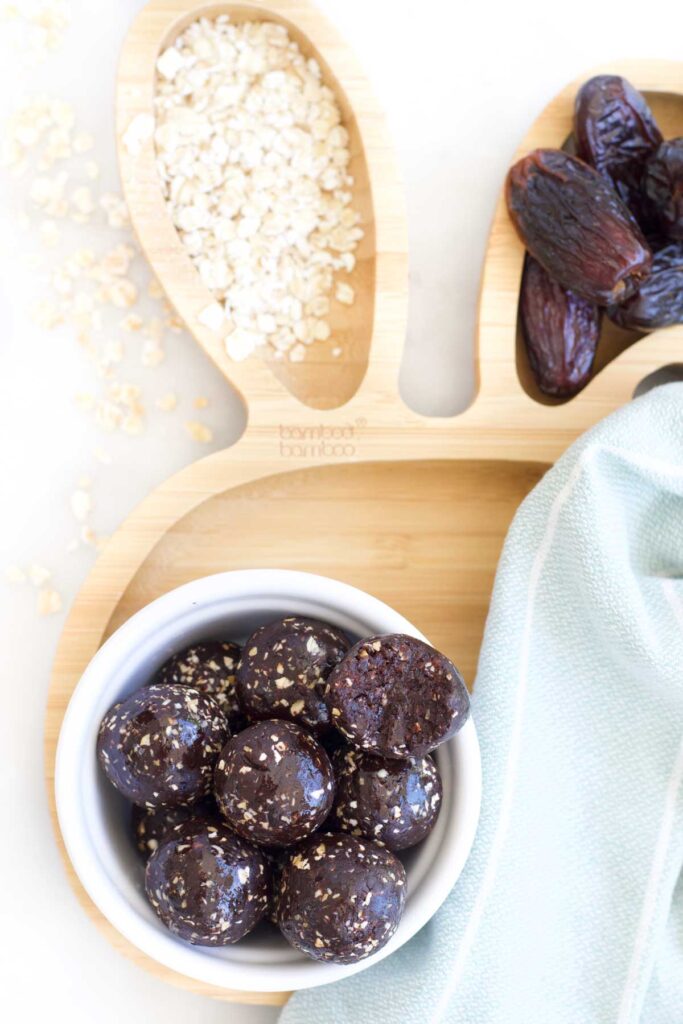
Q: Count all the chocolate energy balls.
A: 9